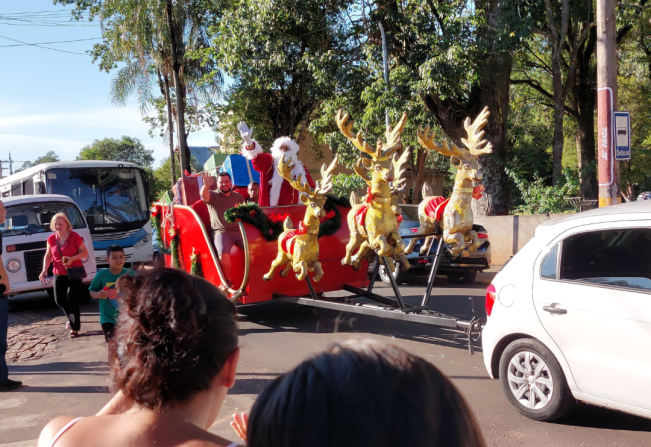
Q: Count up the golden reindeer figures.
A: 4